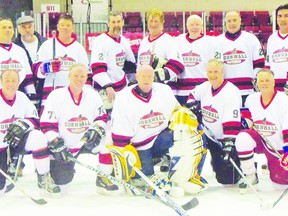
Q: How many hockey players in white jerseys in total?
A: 12